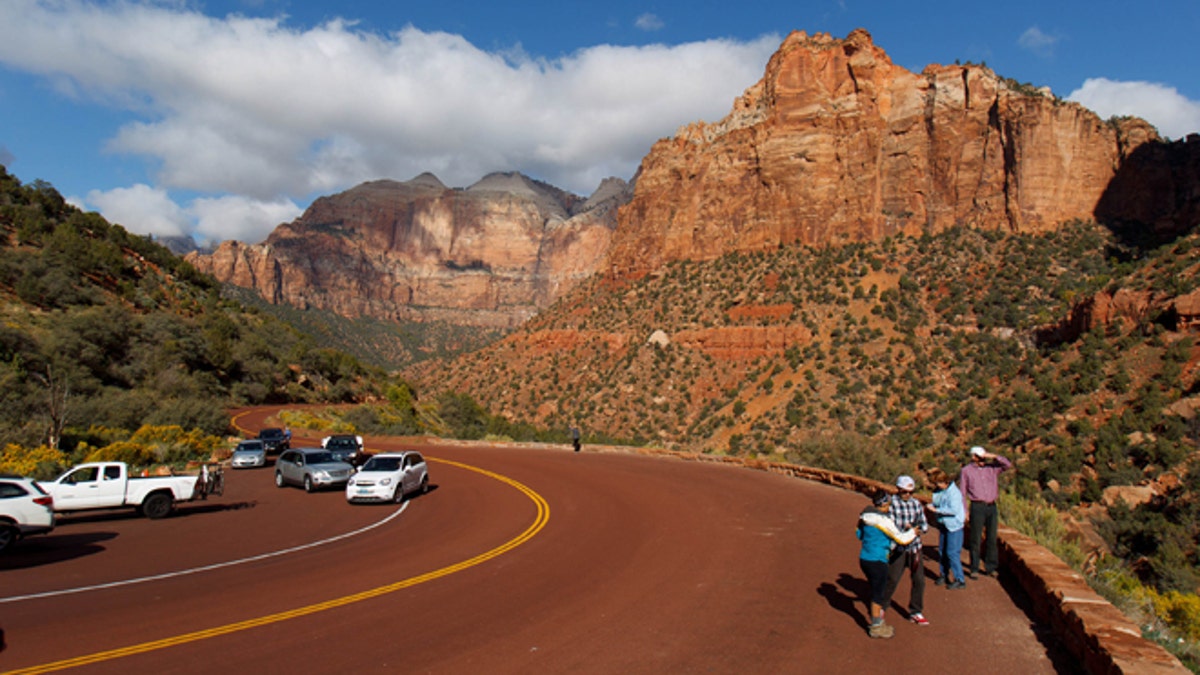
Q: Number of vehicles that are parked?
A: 7